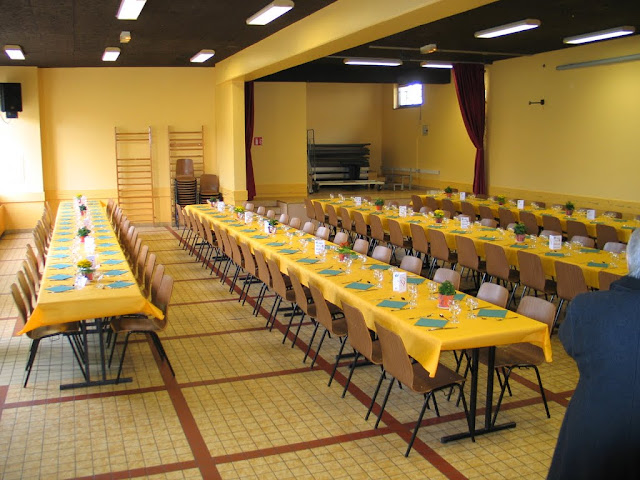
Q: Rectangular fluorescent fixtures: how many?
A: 9